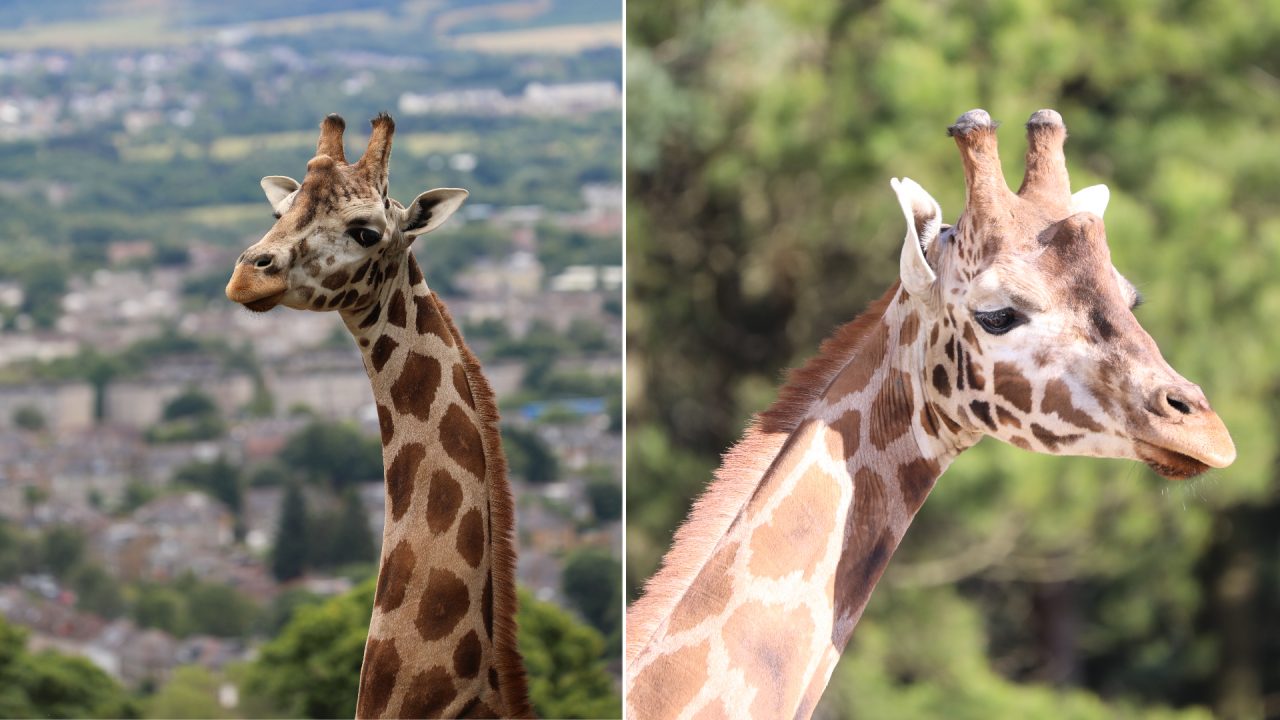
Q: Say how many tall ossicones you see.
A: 4